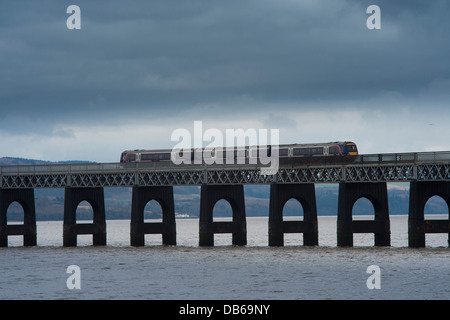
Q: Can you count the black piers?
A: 7